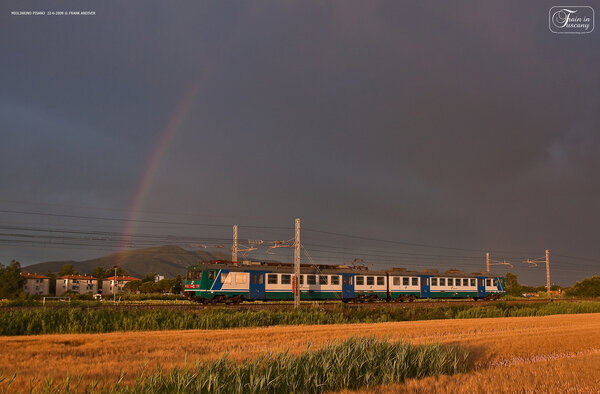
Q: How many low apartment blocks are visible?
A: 3